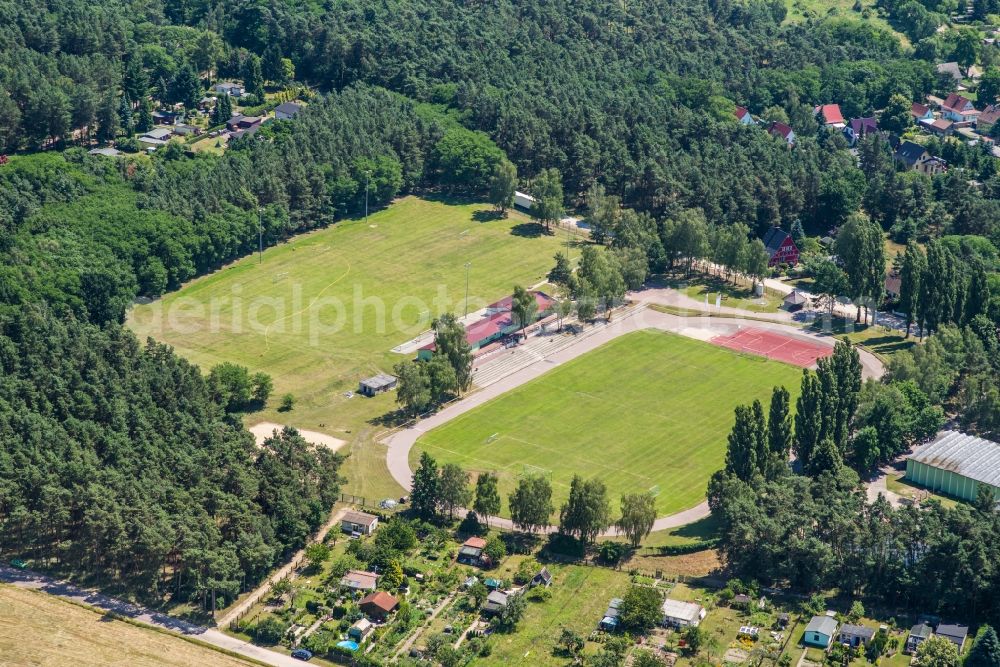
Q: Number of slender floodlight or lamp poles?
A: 4